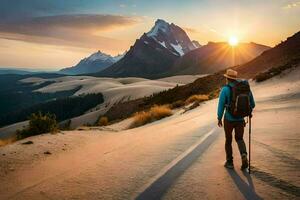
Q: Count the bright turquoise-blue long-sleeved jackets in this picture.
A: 1